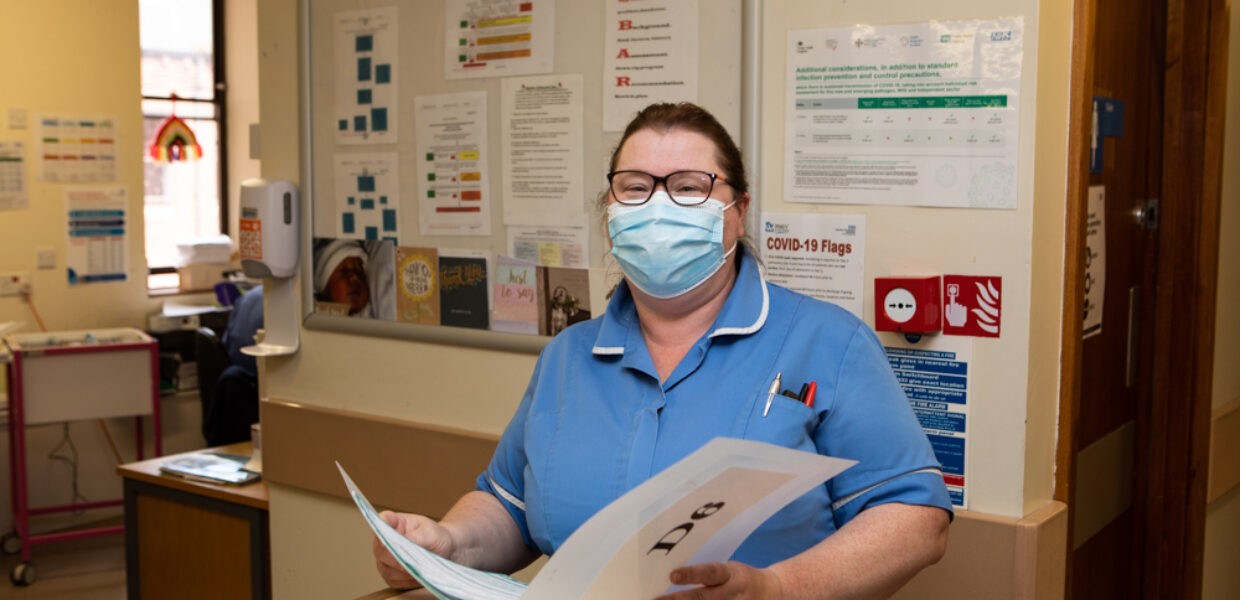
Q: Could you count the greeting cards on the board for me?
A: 5